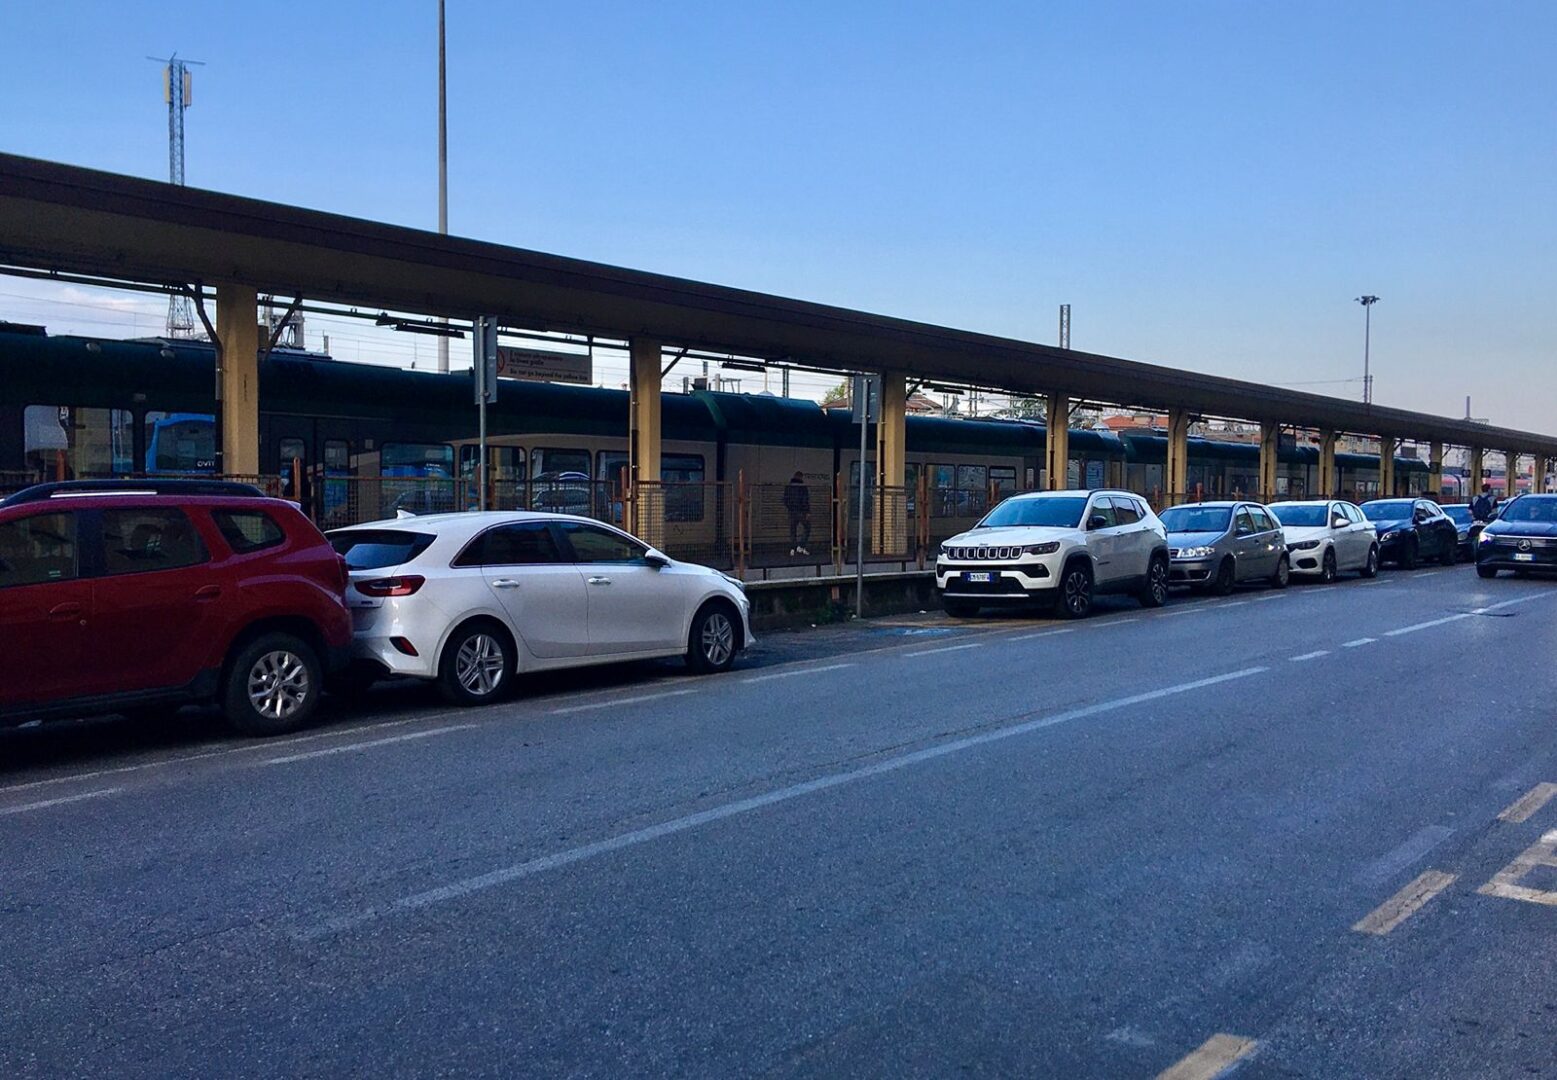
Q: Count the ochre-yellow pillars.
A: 12